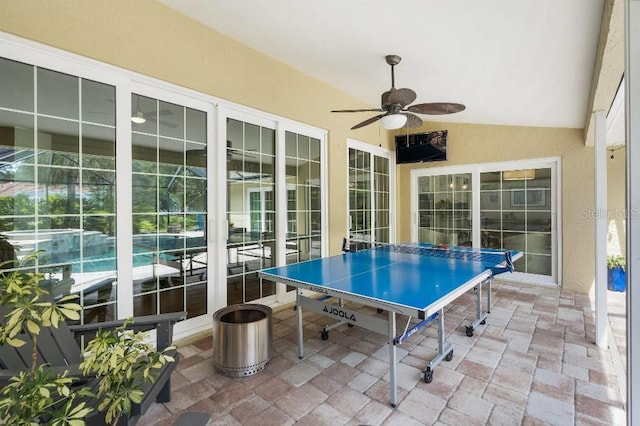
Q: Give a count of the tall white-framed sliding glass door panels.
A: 8